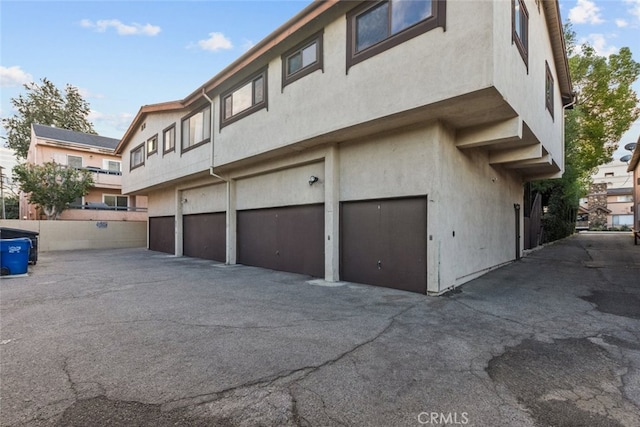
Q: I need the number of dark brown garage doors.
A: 4